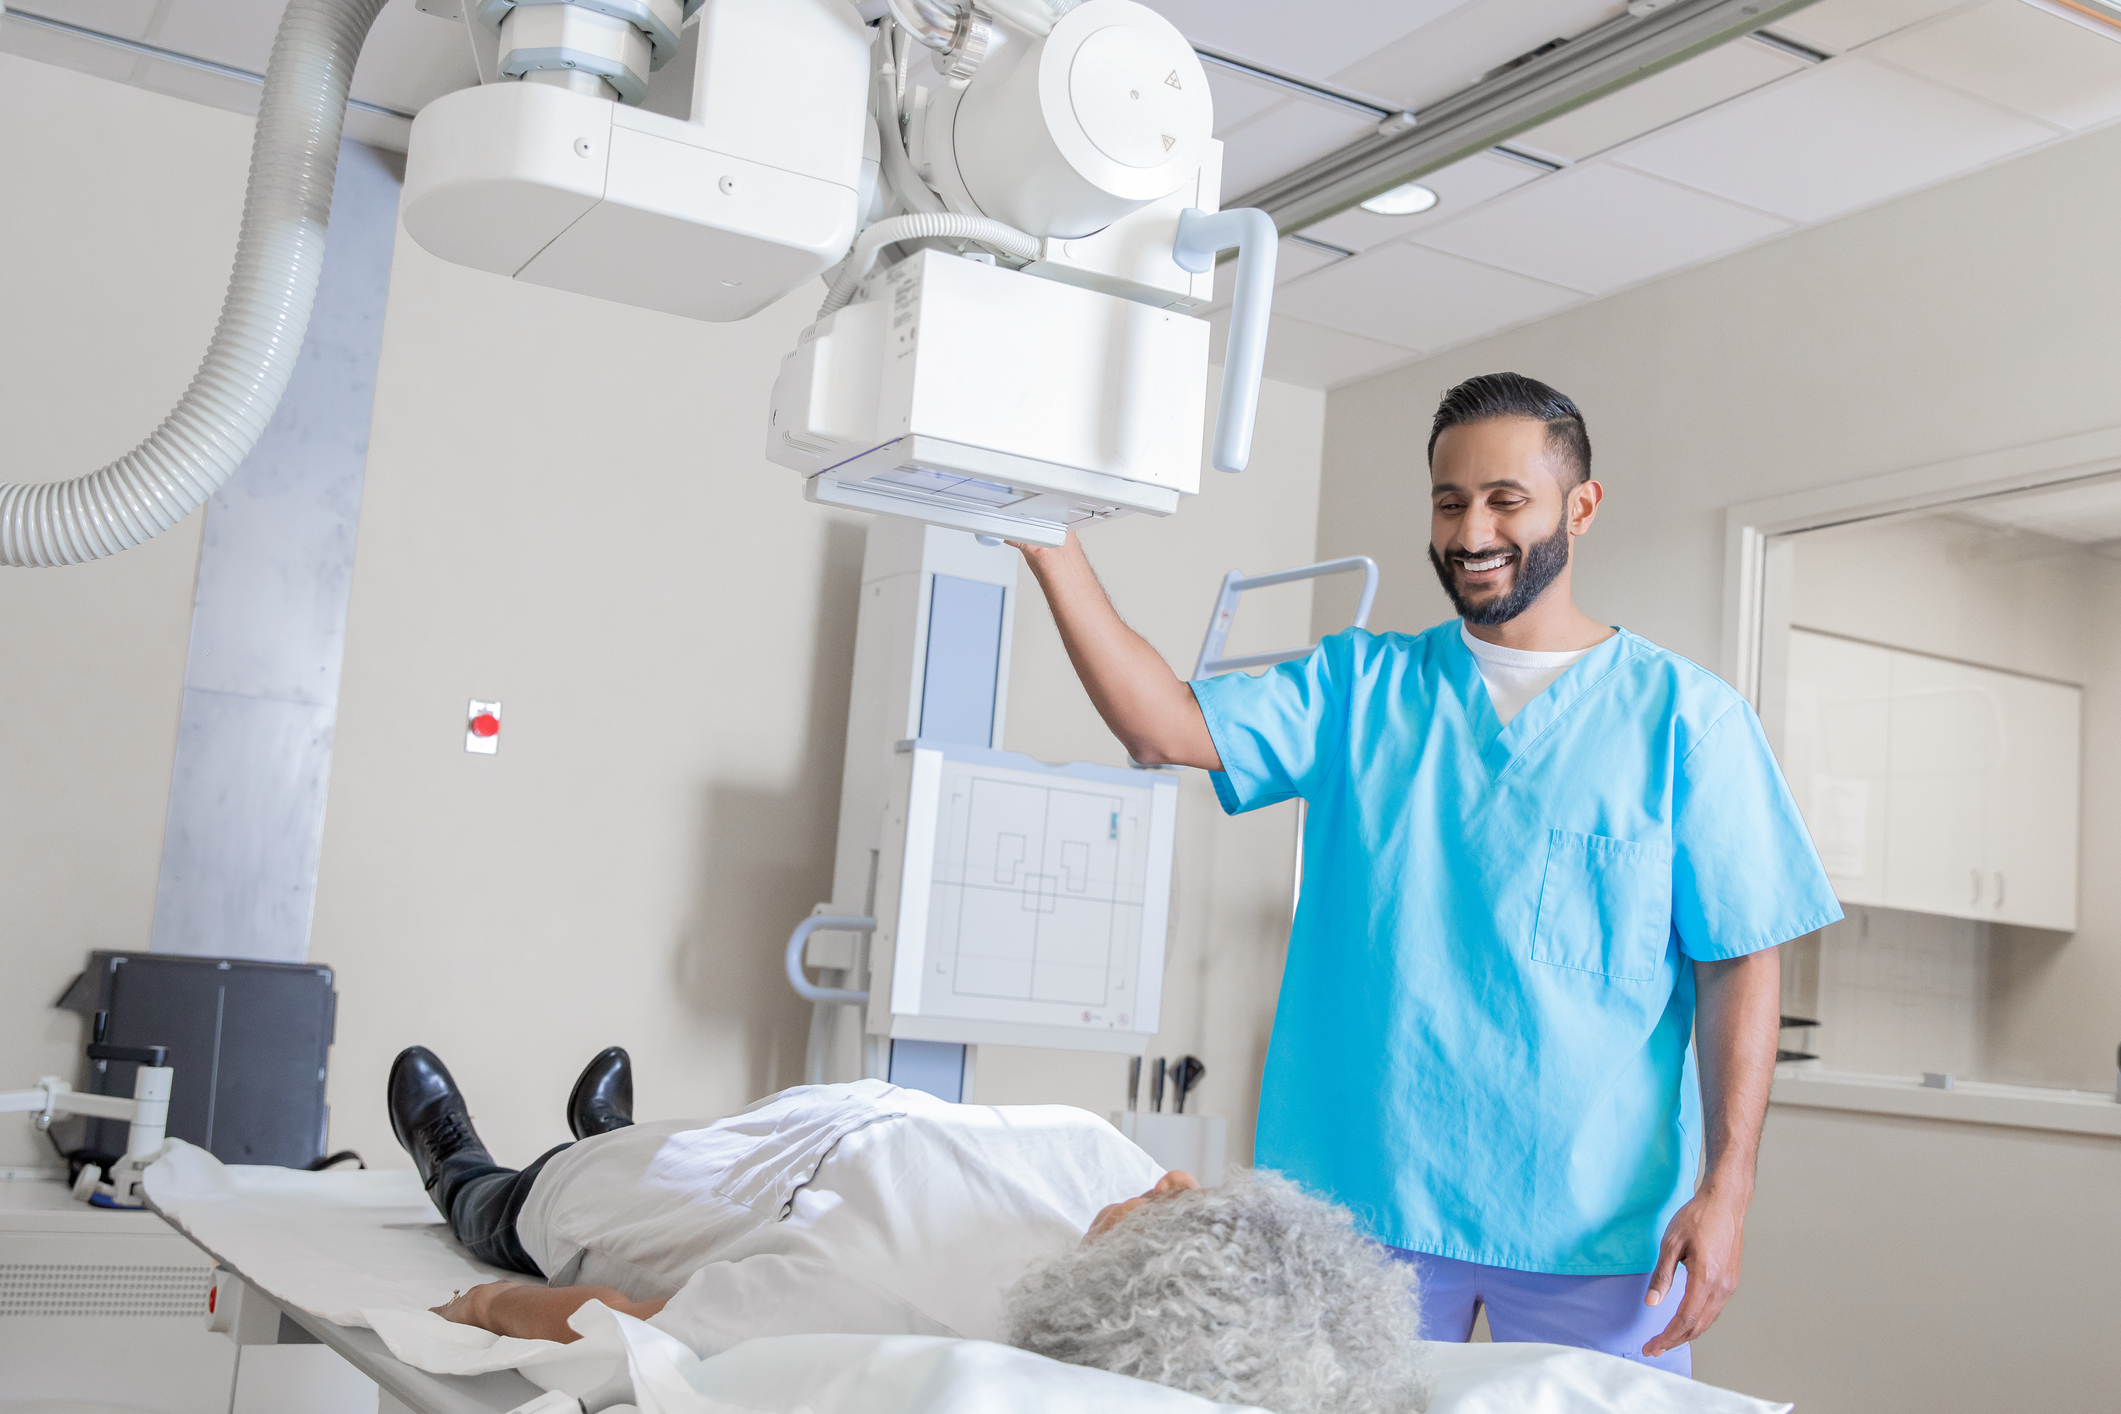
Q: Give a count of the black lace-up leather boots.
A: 2